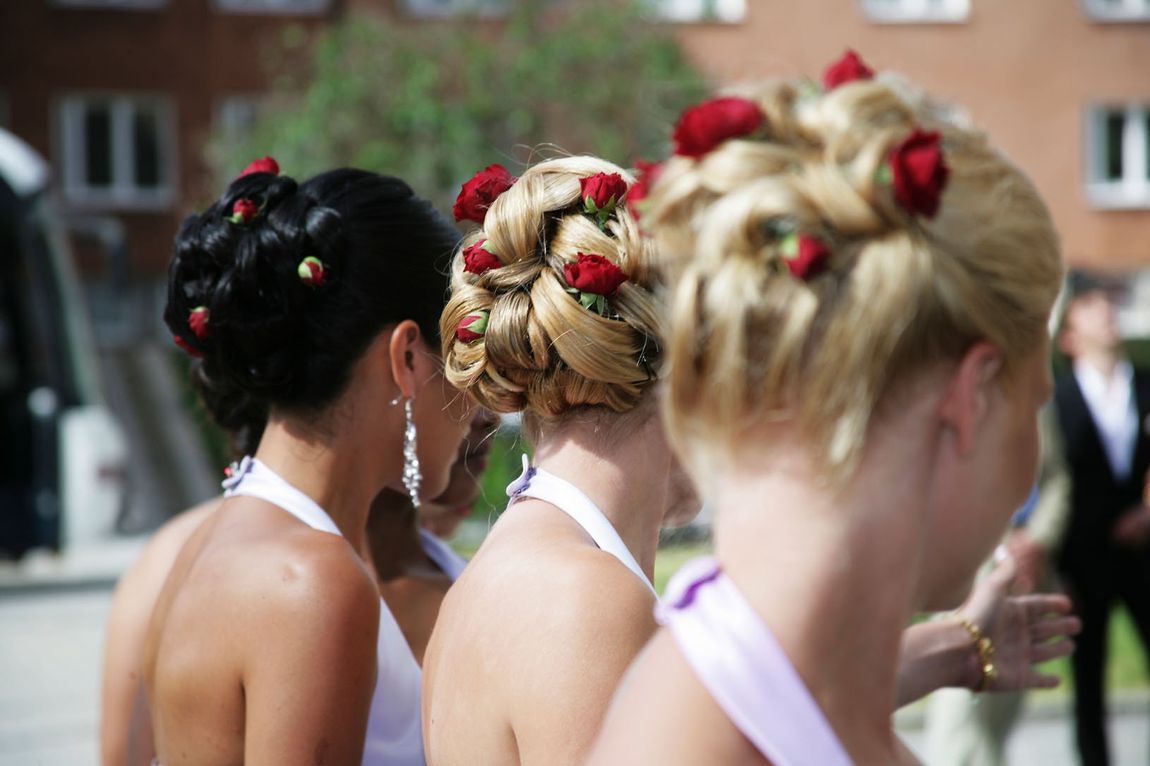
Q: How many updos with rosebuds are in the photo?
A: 3